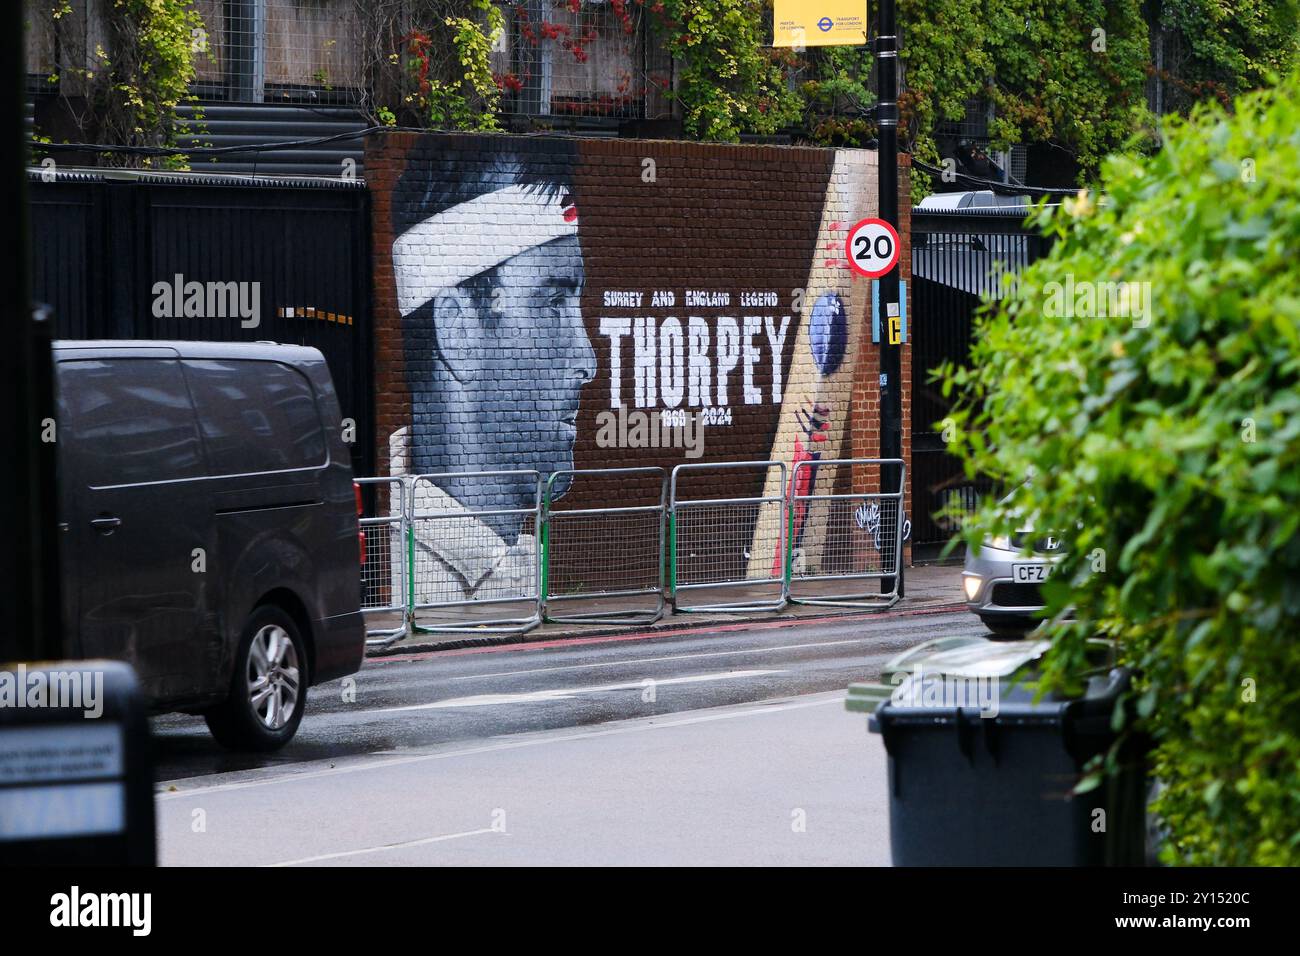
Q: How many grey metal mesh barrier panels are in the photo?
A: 5